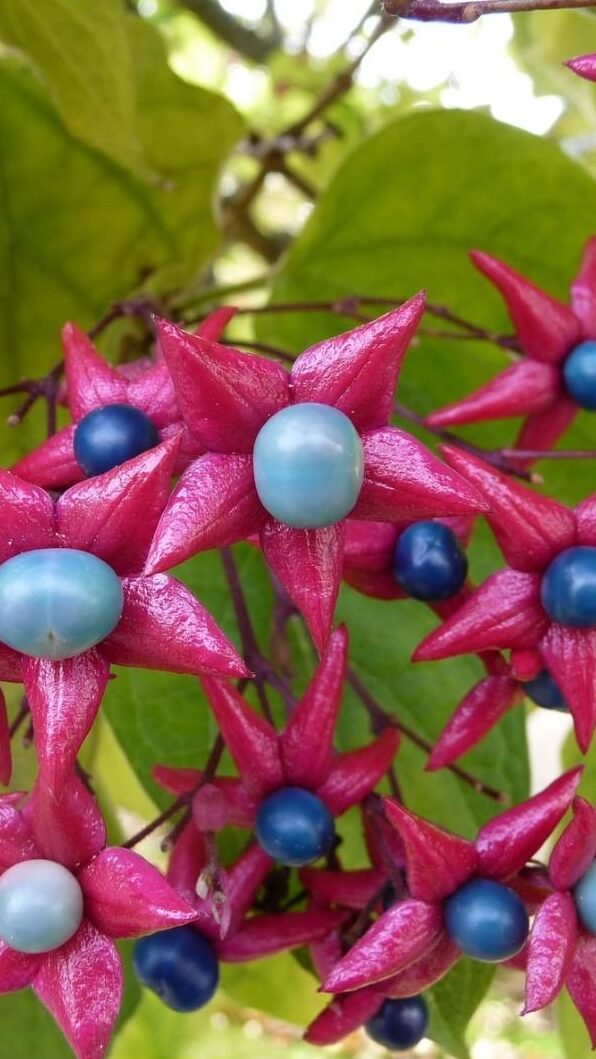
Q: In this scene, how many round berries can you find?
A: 13